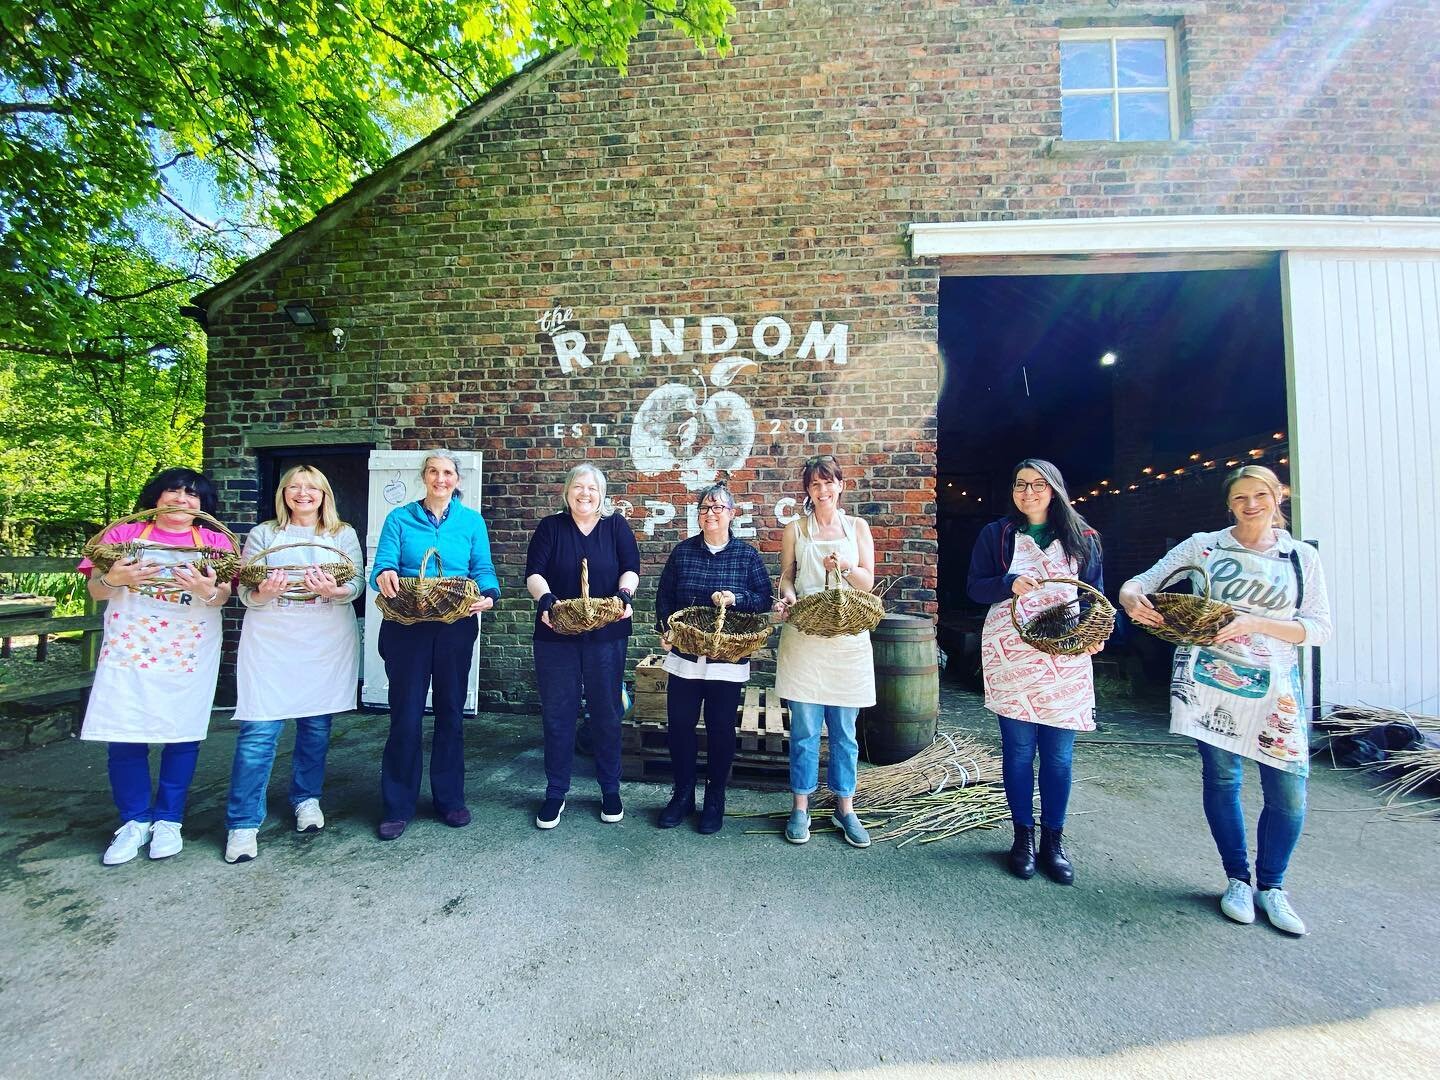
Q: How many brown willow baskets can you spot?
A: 8